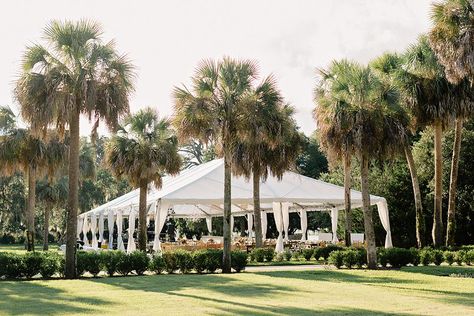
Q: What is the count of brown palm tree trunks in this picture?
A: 11